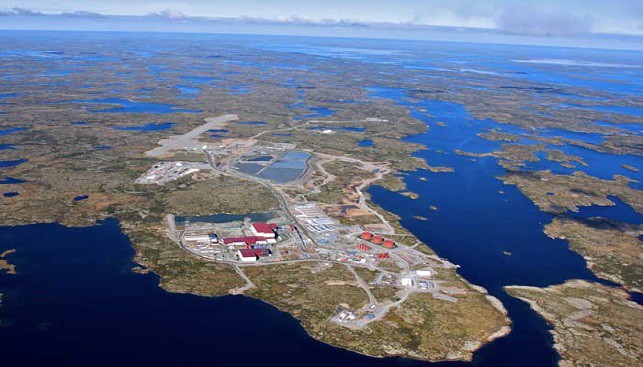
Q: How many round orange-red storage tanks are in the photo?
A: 3